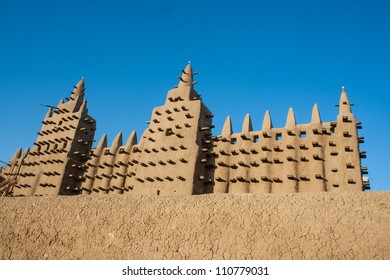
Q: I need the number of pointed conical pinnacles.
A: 13